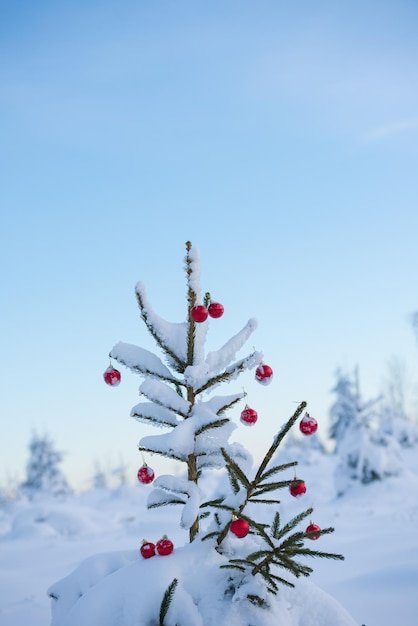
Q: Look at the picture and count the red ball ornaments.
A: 12